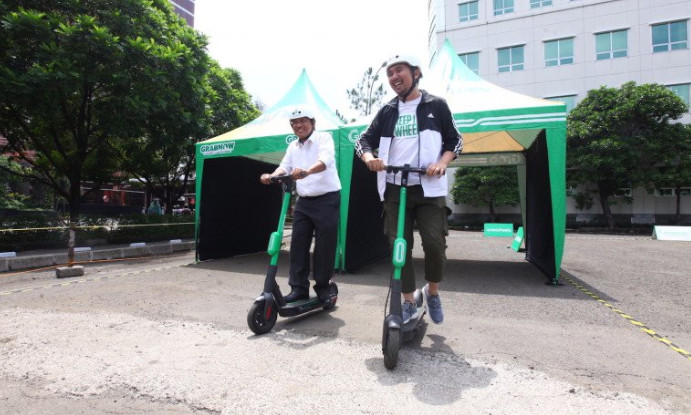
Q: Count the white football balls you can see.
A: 0